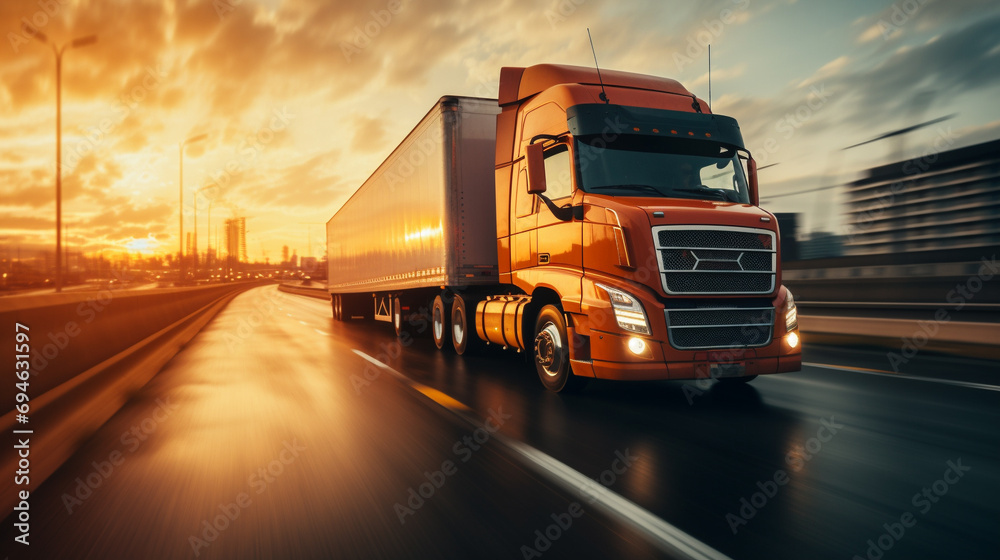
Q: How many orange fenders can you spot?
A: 1